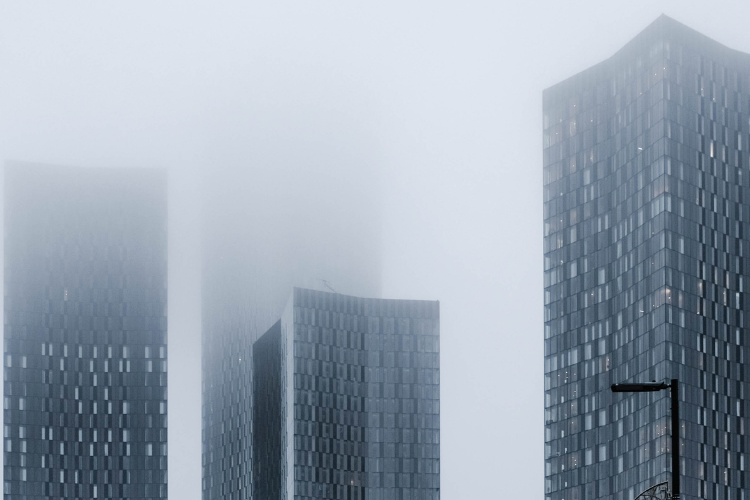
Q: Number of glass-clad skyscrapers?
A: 4